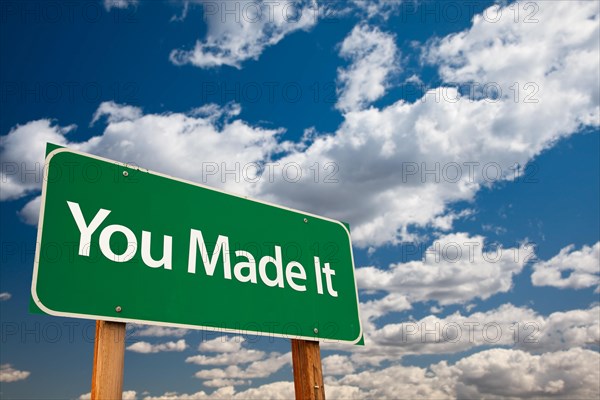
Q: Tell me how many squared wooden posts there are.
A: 2